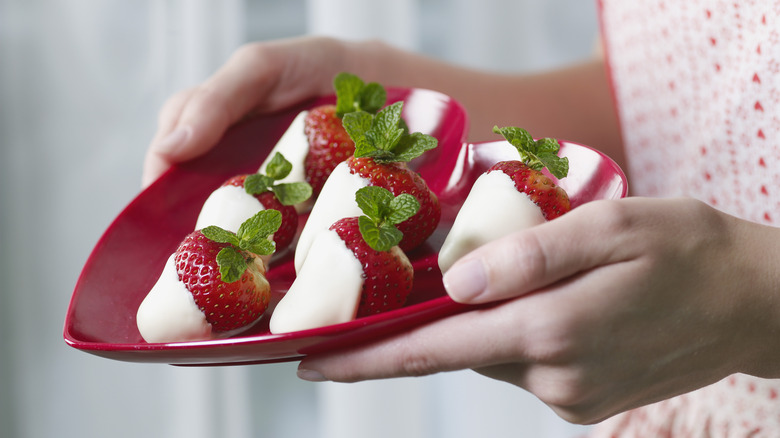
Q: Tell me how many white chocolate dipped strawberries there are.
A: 6